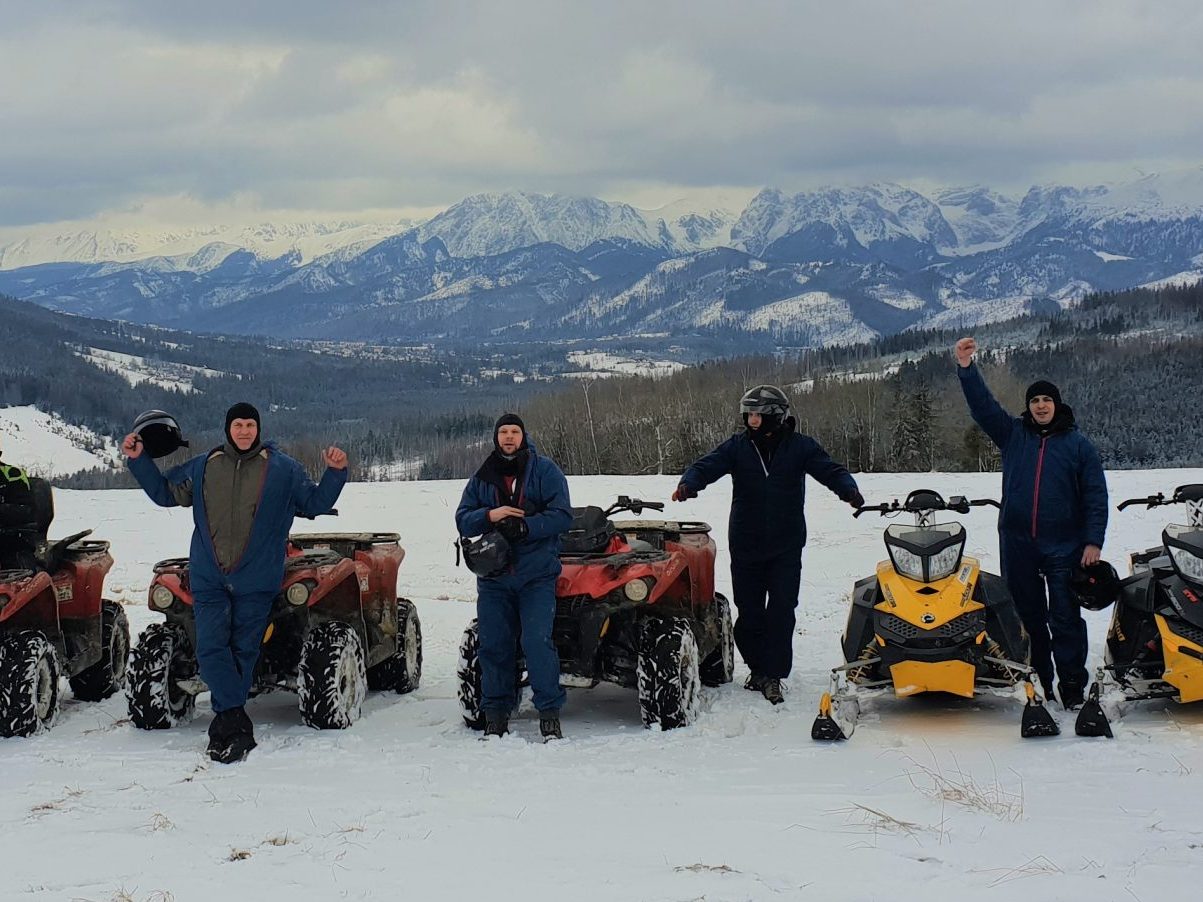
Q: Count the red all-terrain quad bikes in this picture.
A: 3